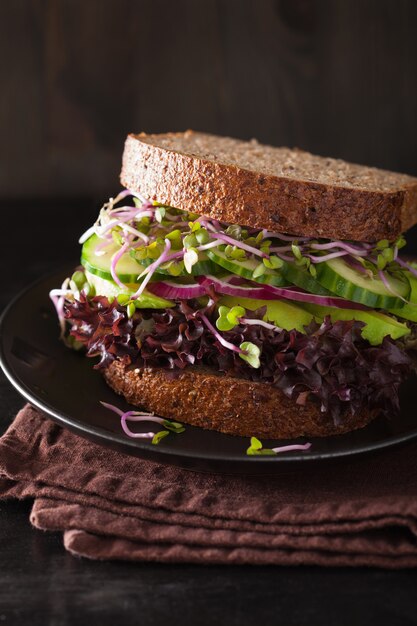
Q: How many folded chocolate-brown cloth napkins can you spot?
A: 1